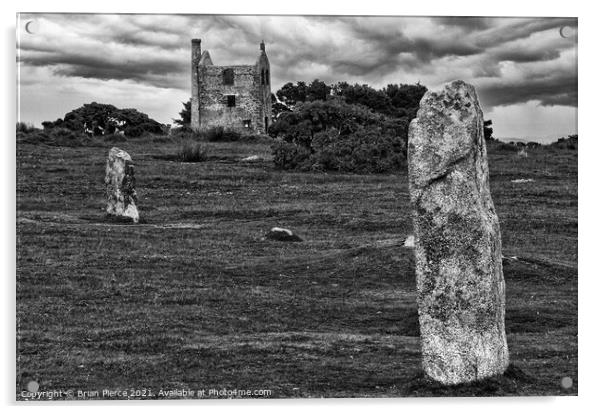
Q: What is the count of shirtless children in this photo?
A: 0